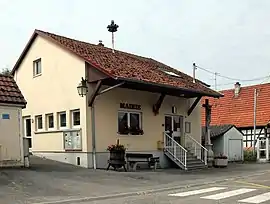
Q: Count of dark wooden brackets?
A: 3